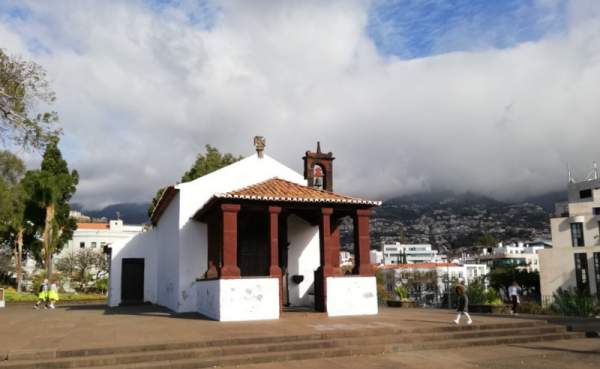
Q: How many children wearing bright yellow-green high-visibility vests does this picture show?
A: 2